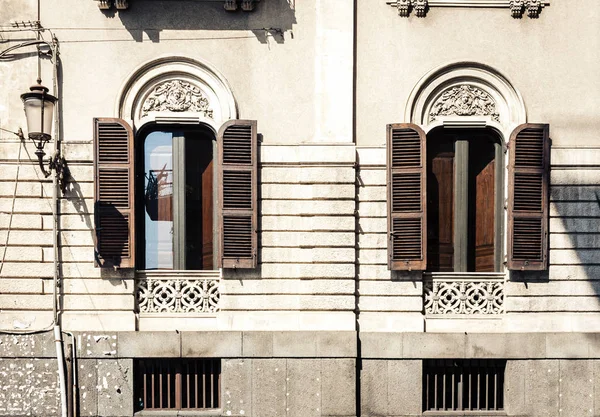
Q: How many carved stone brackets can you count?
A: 8